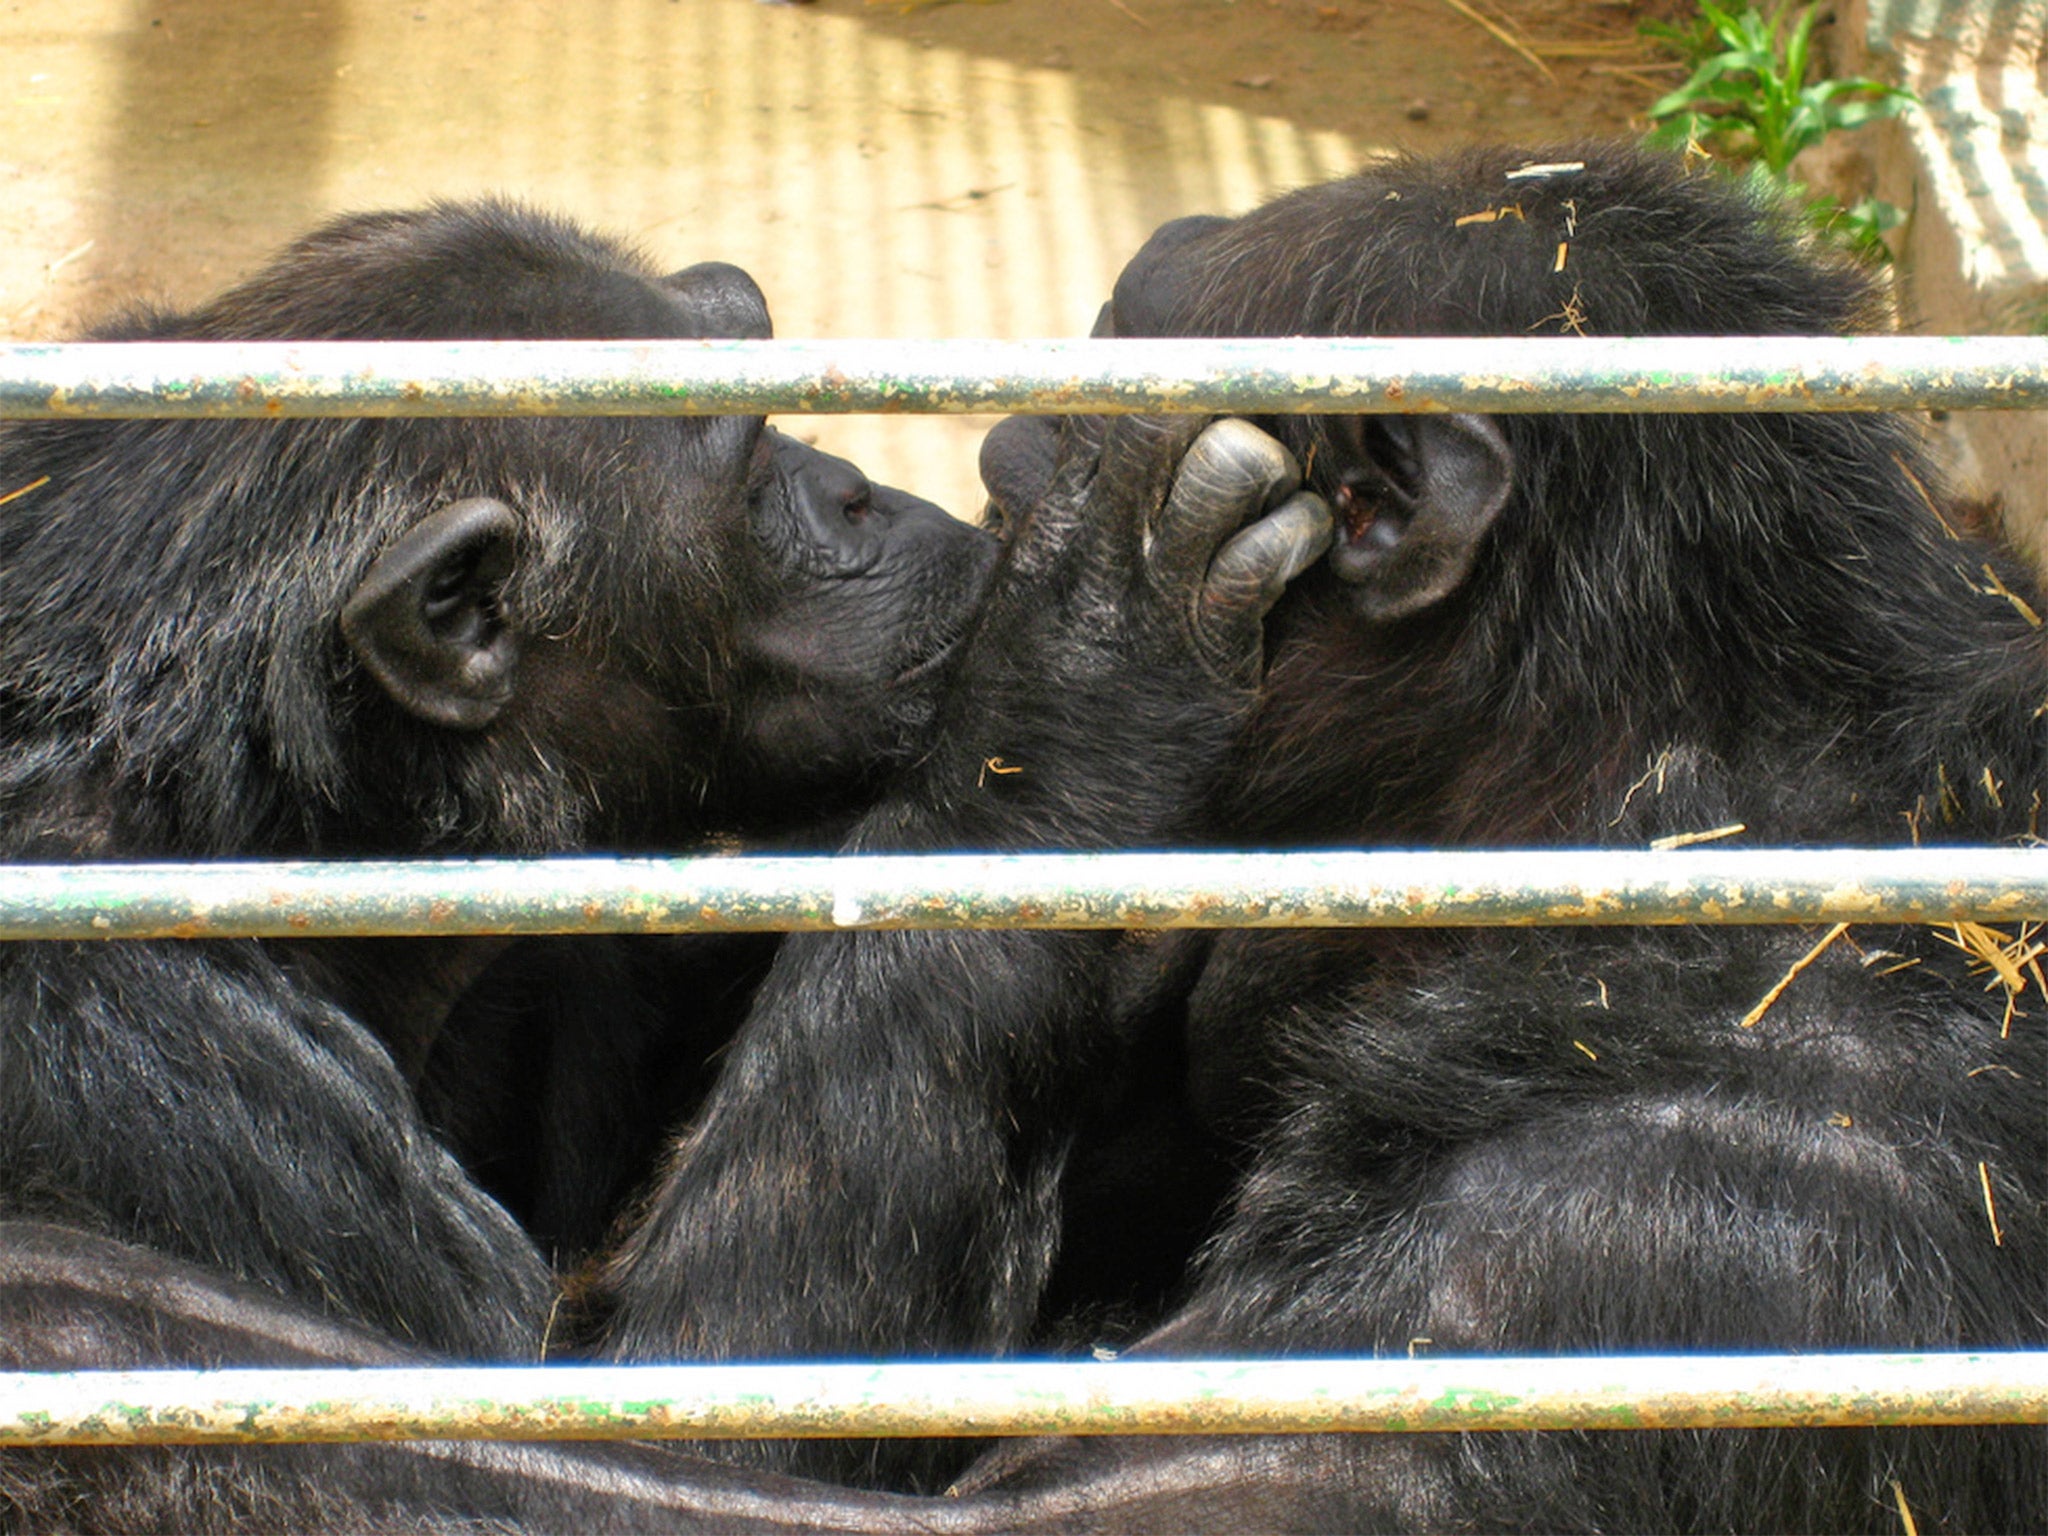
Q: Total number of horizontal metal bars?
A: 3